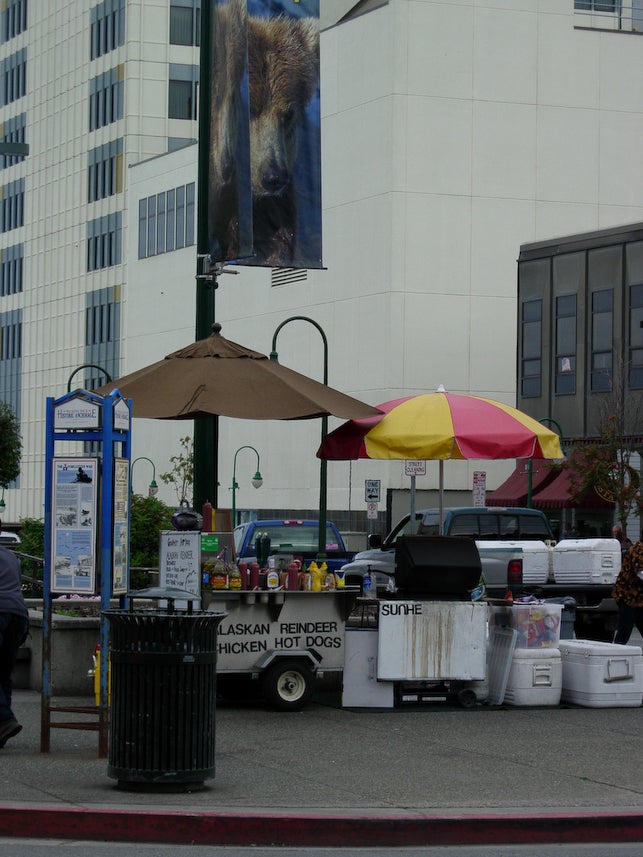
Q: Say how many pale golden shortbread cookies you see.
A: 0